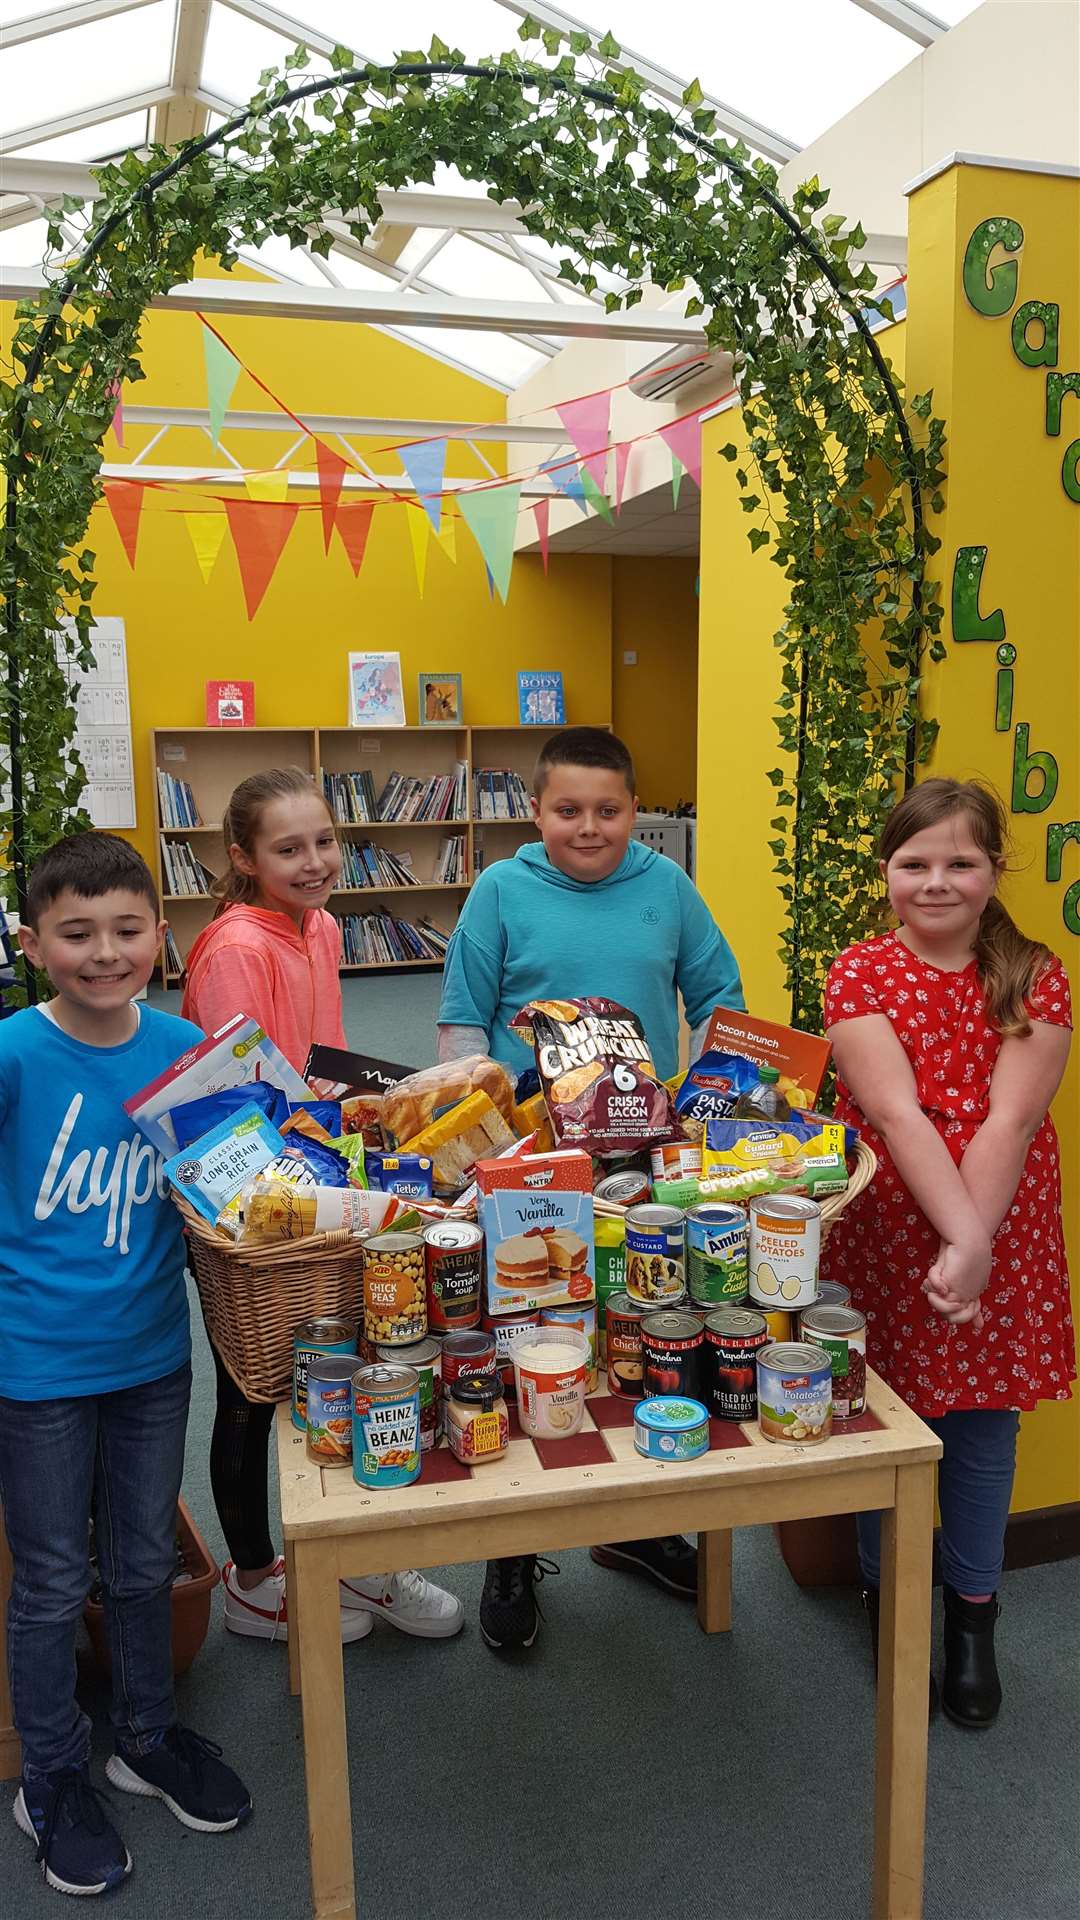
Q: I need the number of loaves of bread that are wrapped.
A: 1